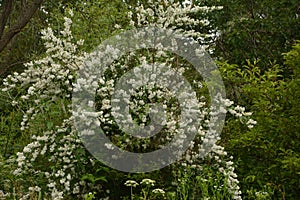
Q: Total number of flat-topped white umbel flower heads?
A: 3